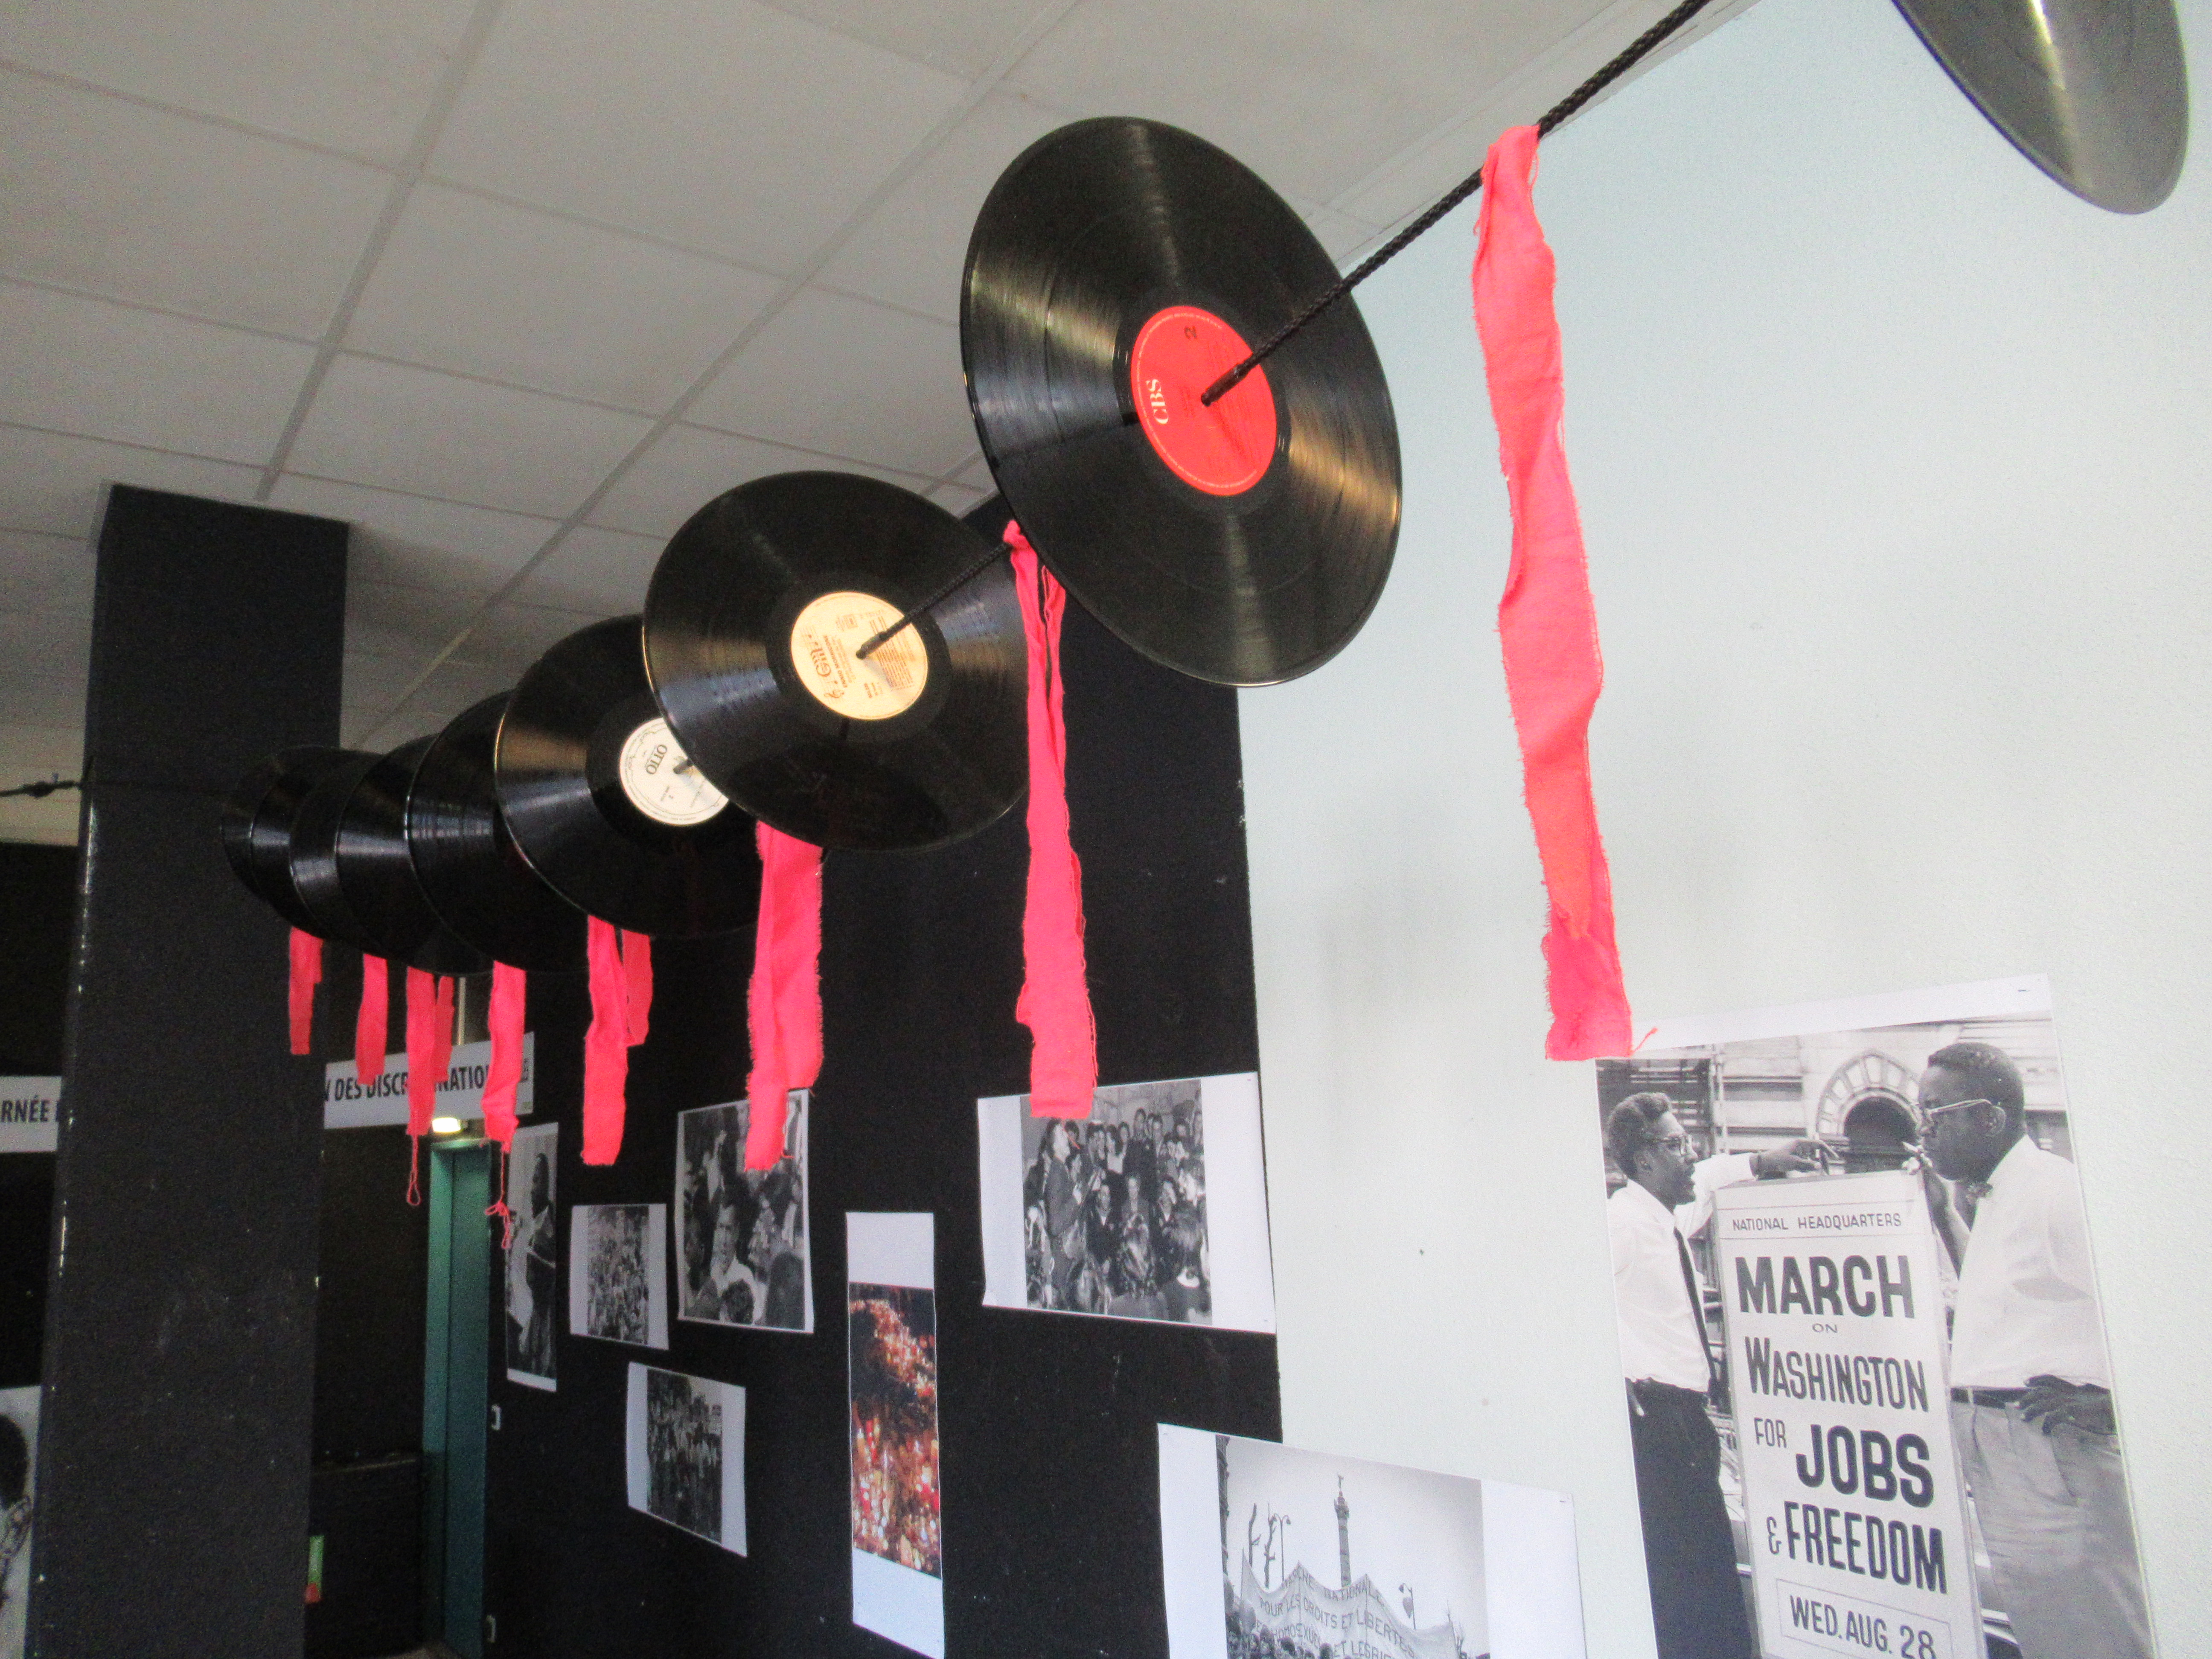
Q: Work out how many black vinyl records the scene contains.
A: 9